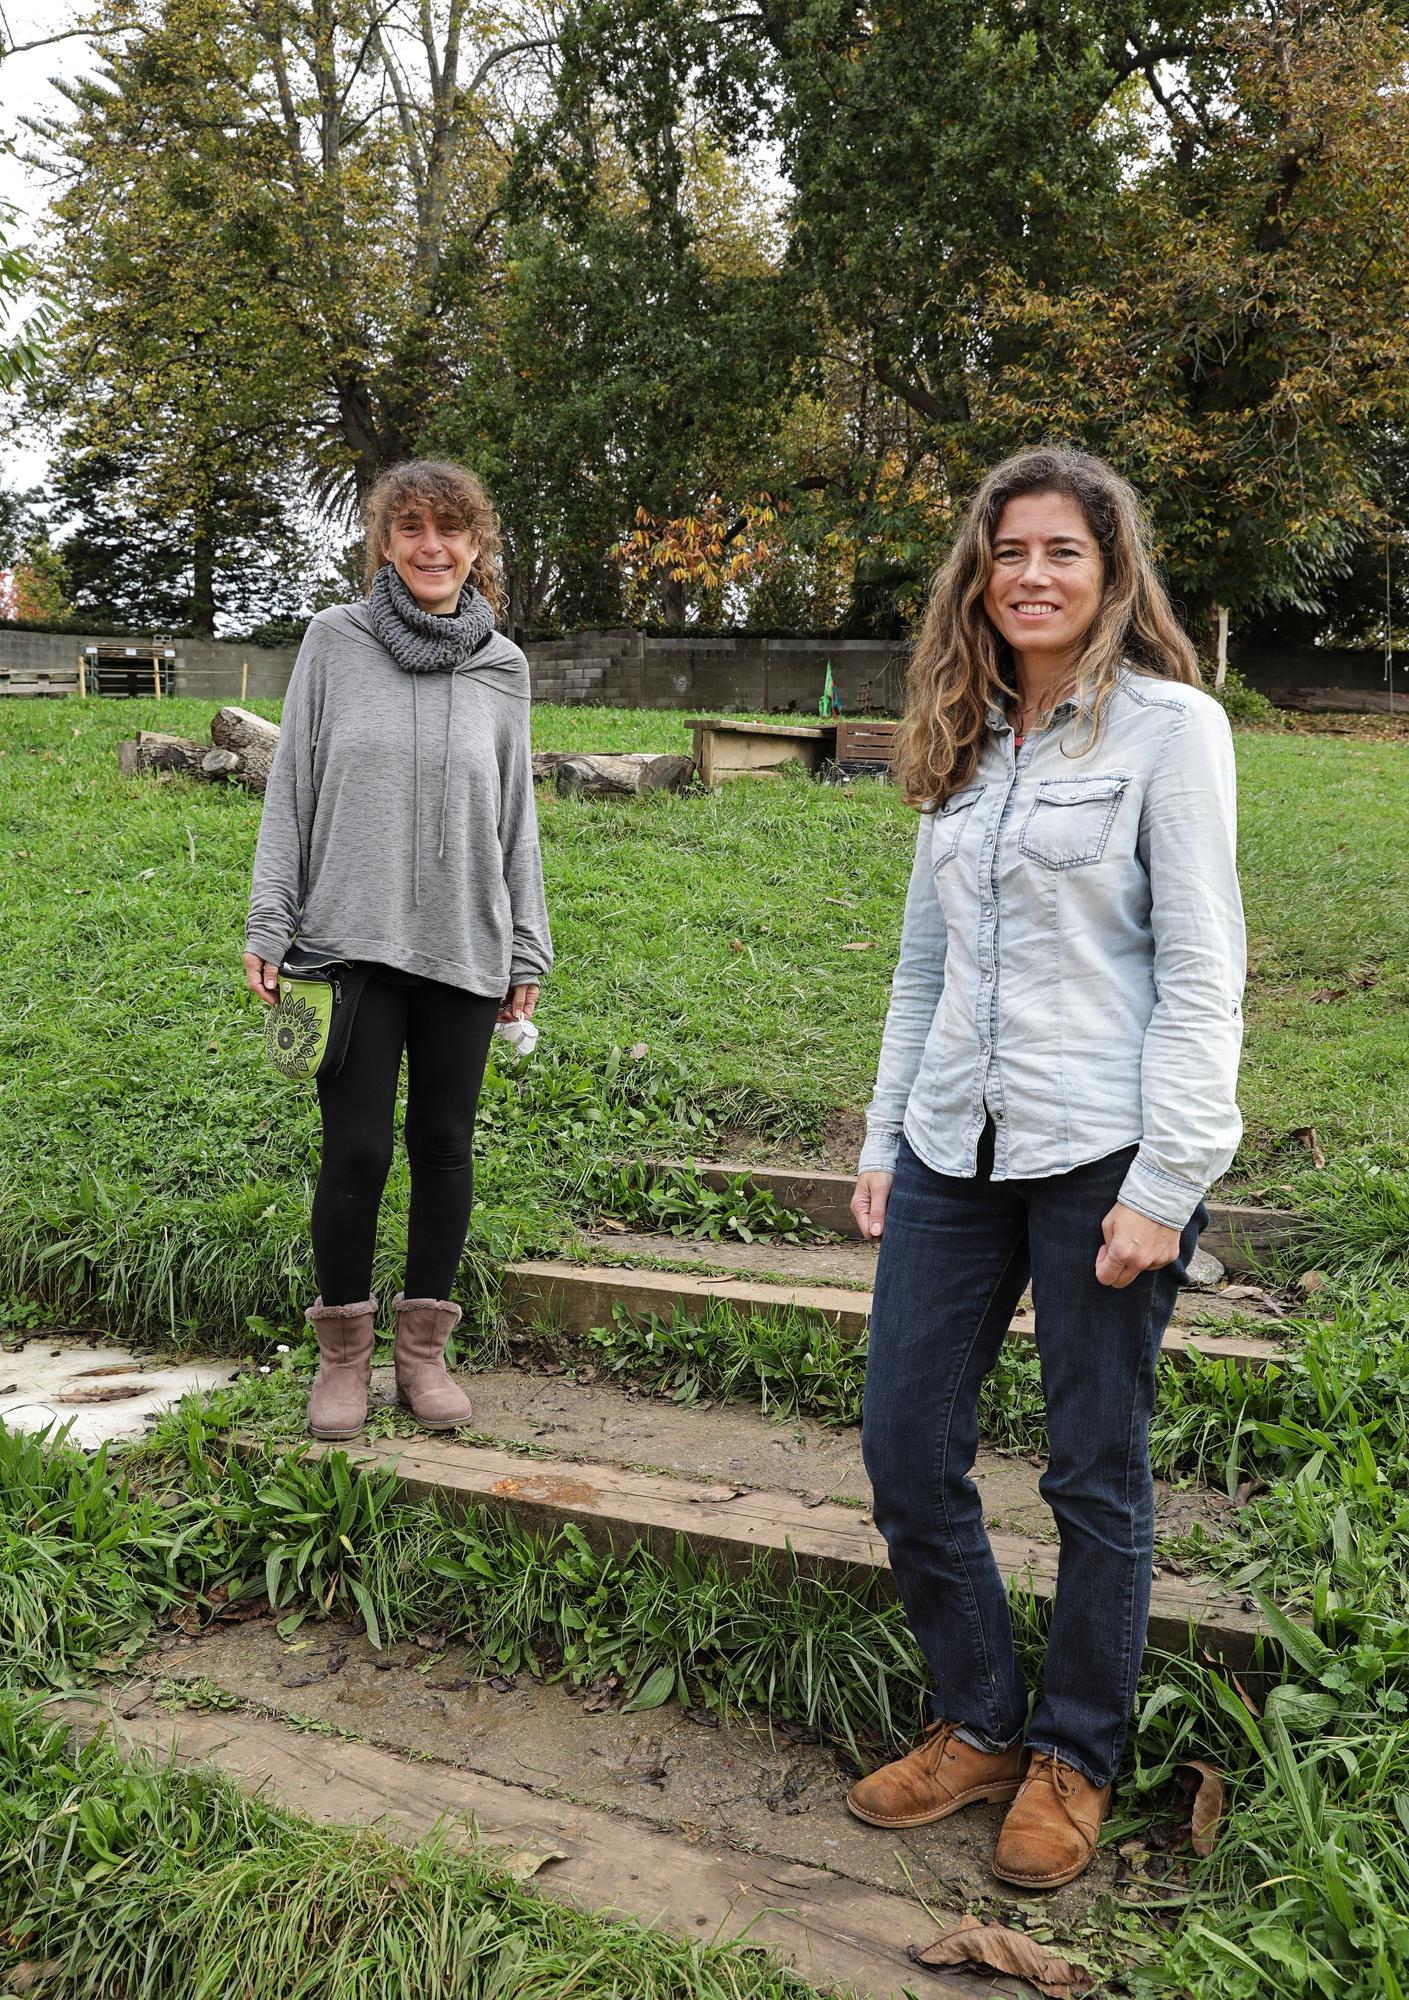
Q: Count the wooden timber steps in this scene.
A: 4